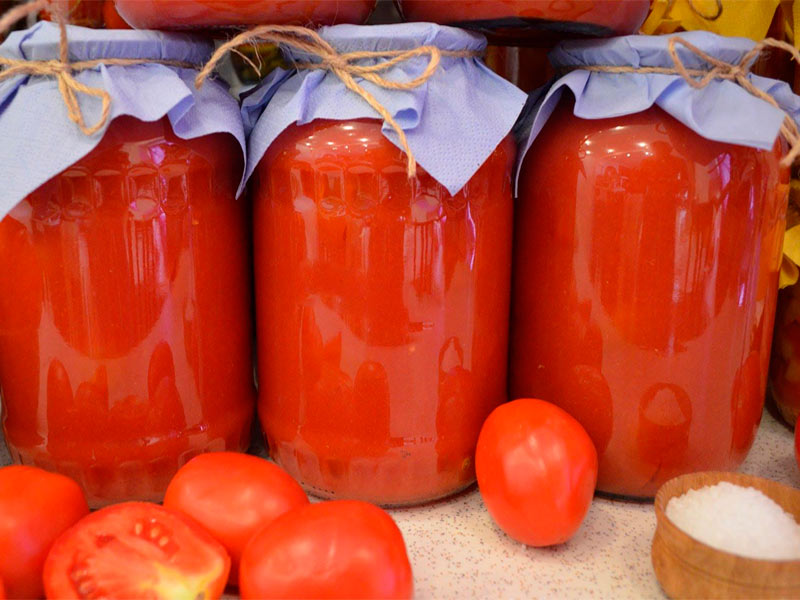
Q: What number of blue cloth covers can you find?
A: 3